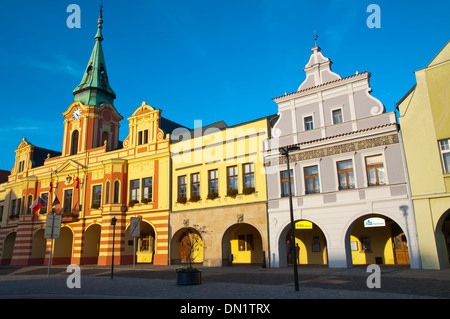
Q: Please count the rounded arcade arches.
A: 10